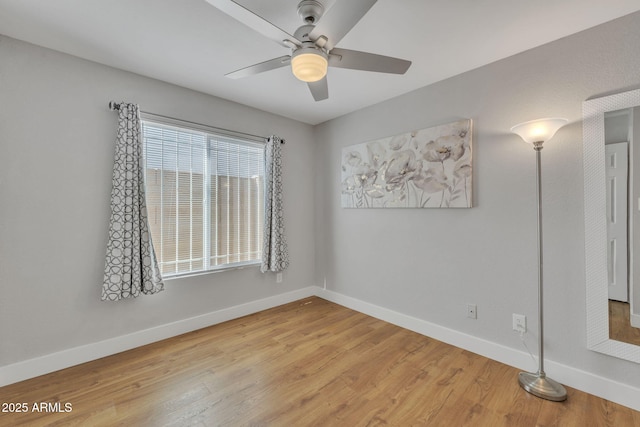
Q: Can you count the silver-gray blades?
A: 5